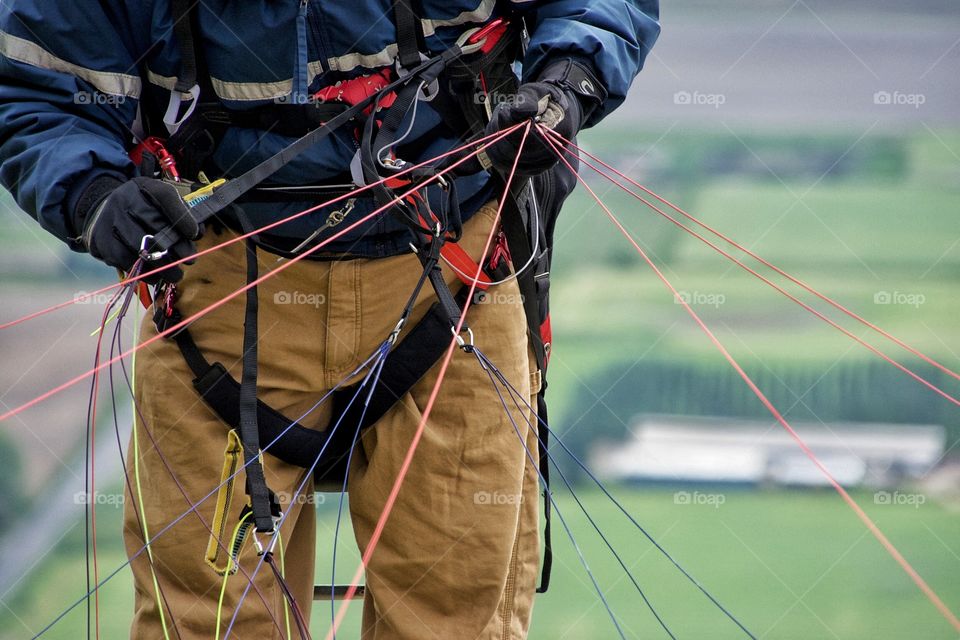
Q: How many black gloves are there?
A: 2